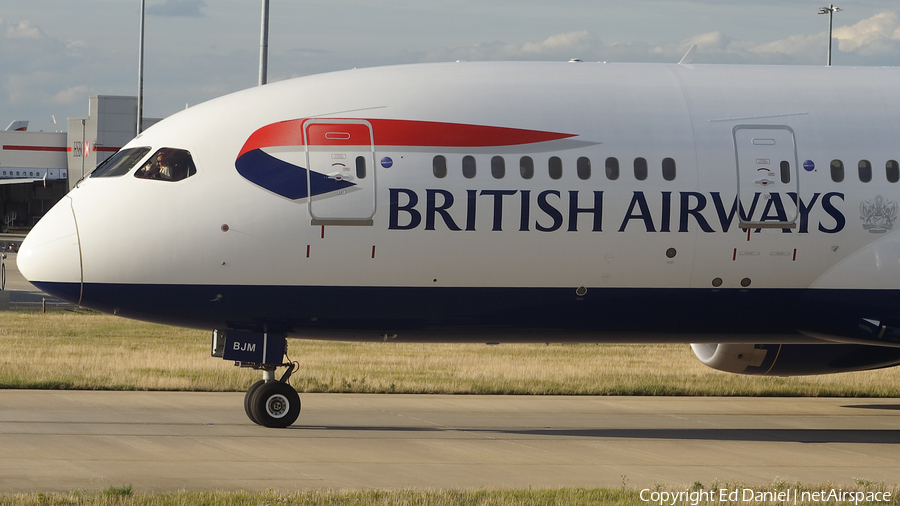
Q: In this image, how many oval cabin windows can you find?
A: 12